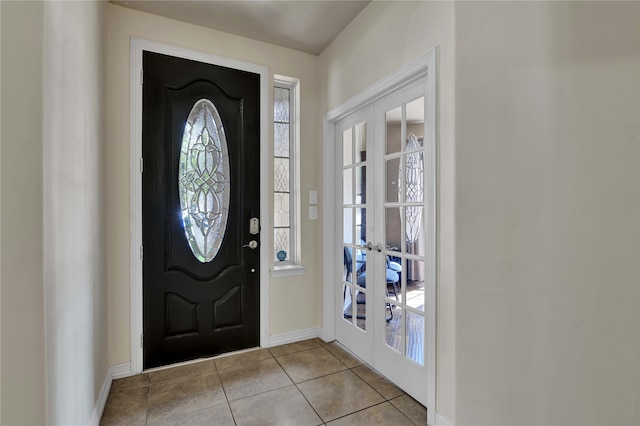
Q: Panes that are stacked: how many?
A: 5